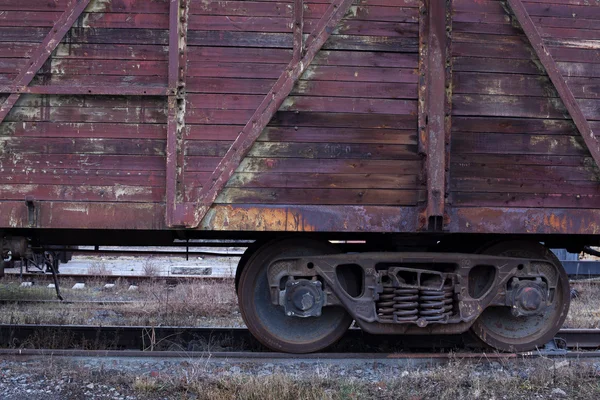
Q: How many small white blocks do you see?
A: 5